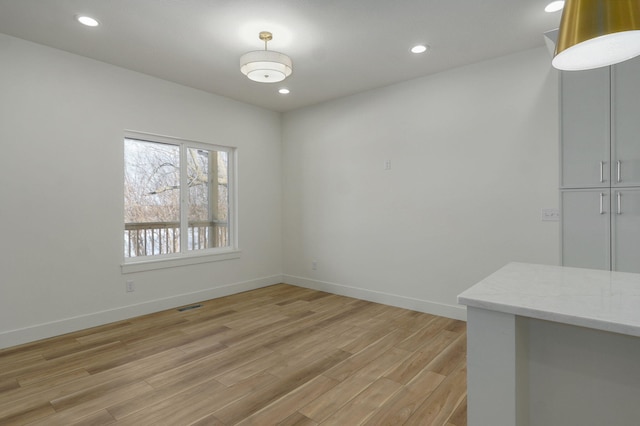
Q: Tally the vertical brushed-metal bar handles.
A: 4